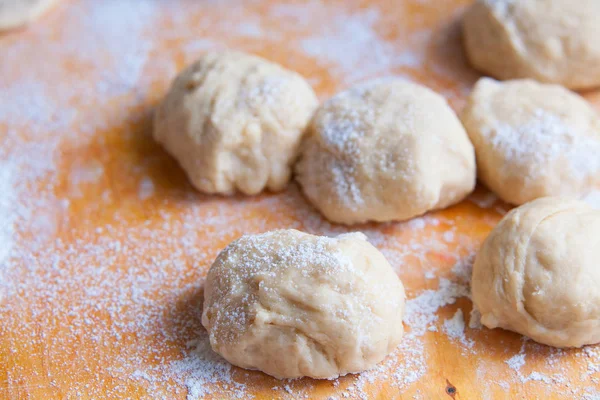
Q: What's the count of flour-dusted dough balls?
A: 6